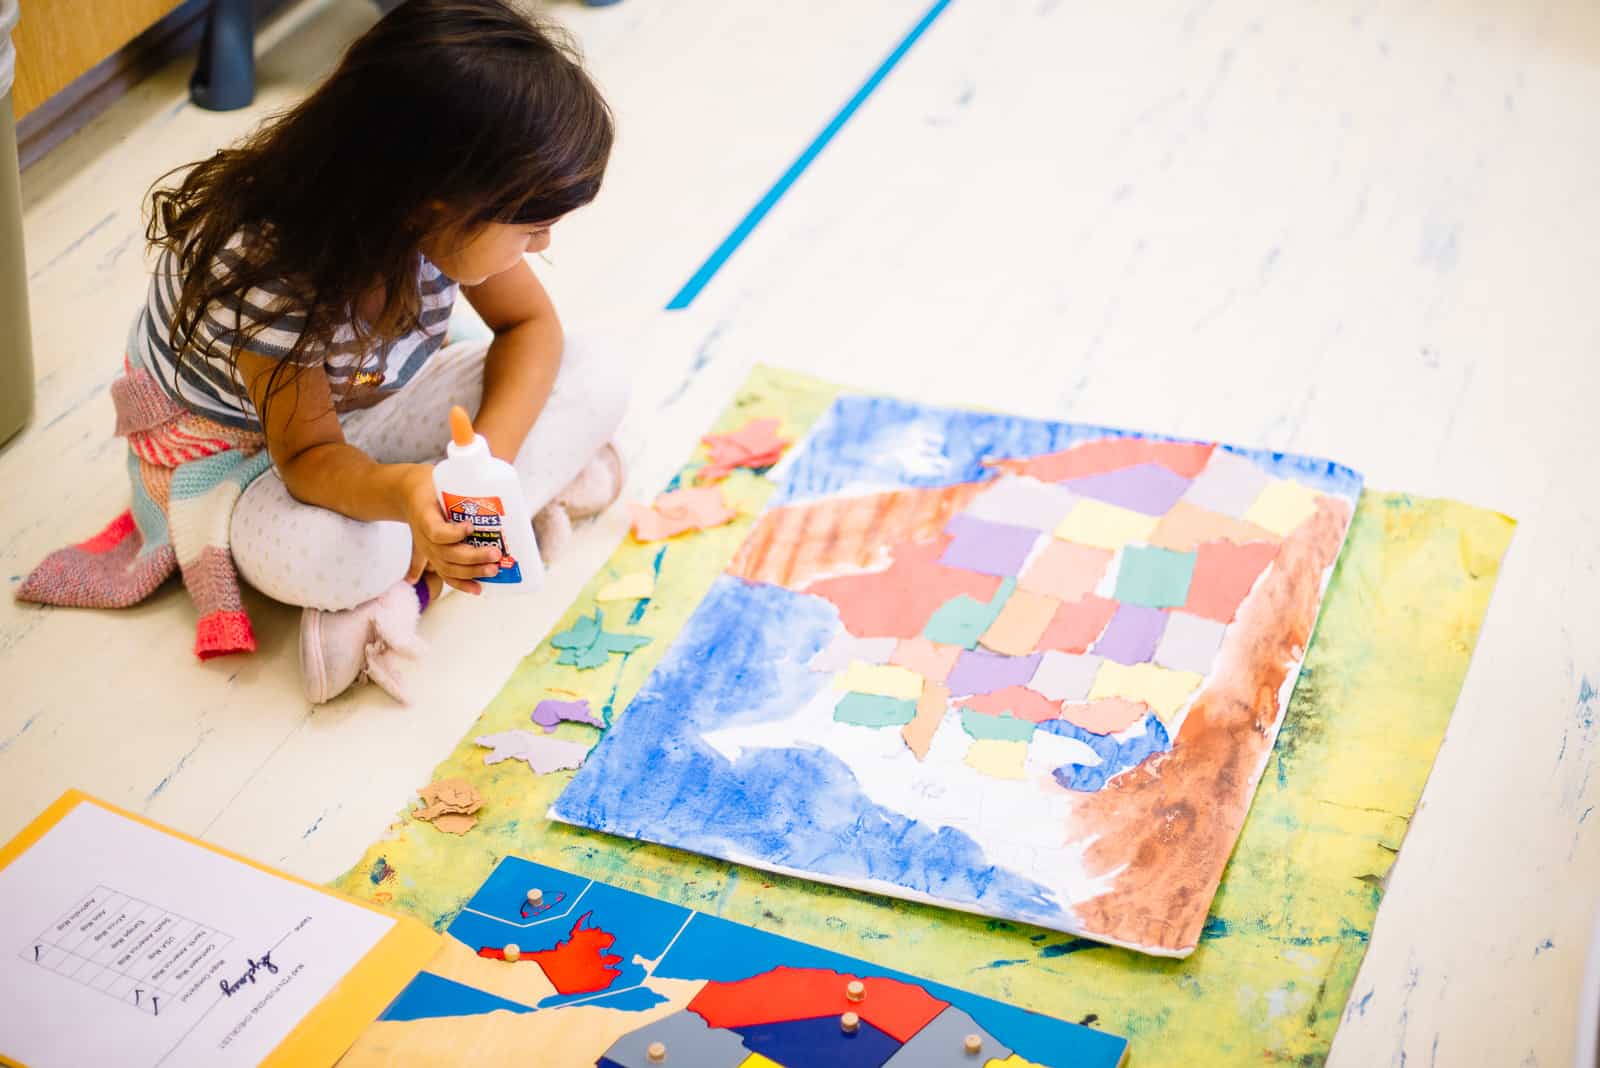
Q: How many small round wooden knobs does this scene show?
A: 6